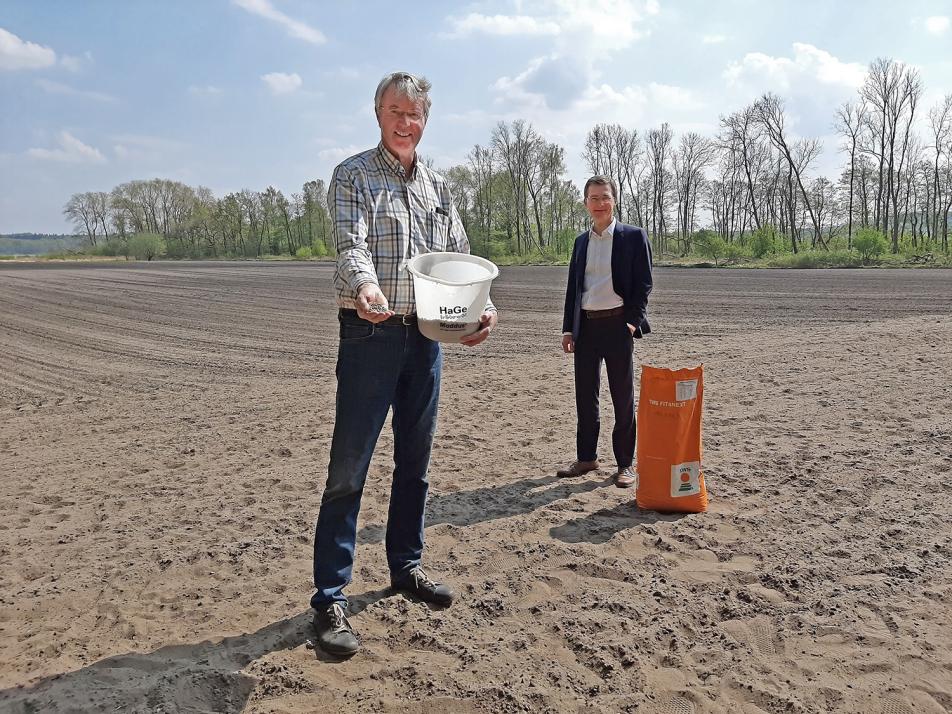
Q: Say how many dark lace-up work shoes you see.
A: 2